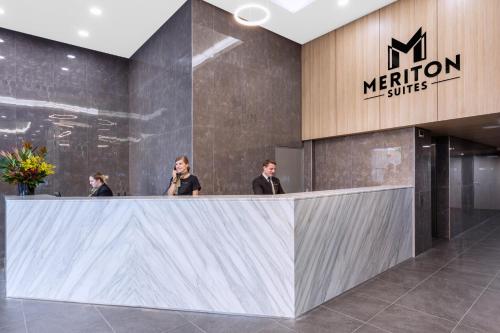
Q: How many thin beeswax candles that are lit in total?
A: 0